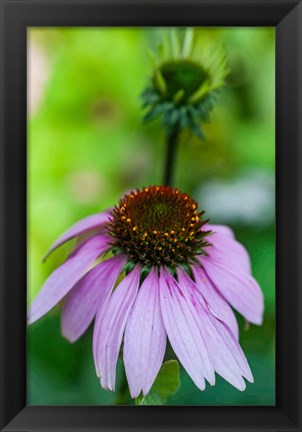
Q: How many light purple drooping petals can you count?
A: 11